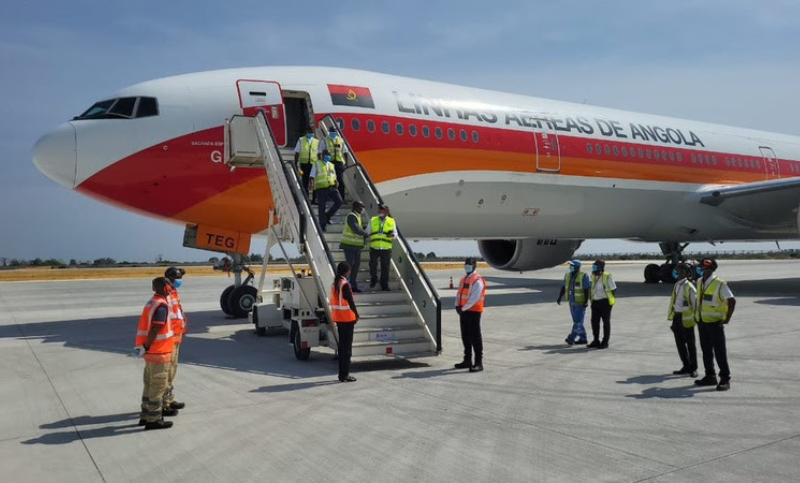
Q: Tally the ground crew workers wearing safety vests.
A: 13